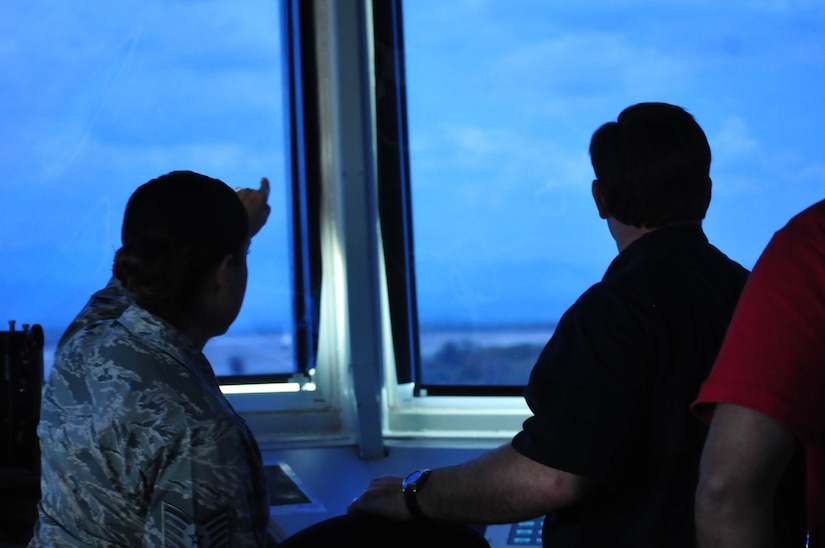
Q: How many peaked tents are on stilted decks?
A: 0